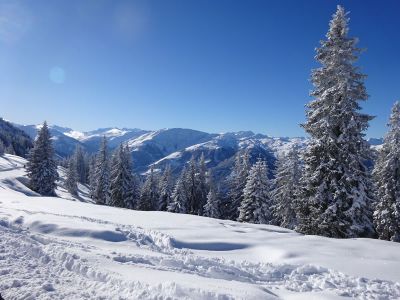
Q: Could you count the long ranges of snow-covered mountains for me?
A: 1